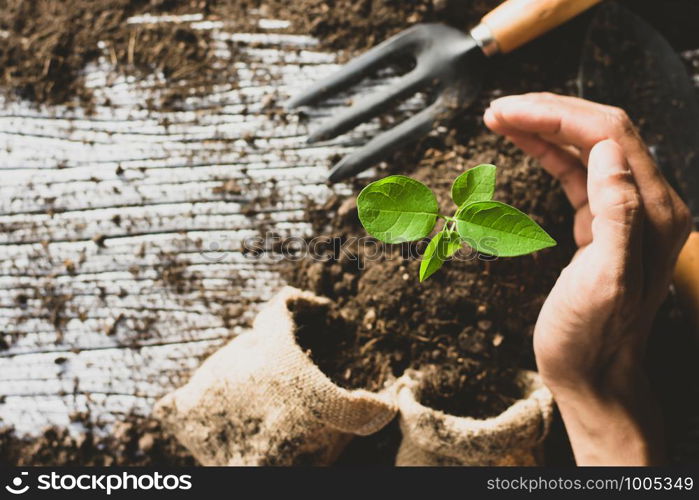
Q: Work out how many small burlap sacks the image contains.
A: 2